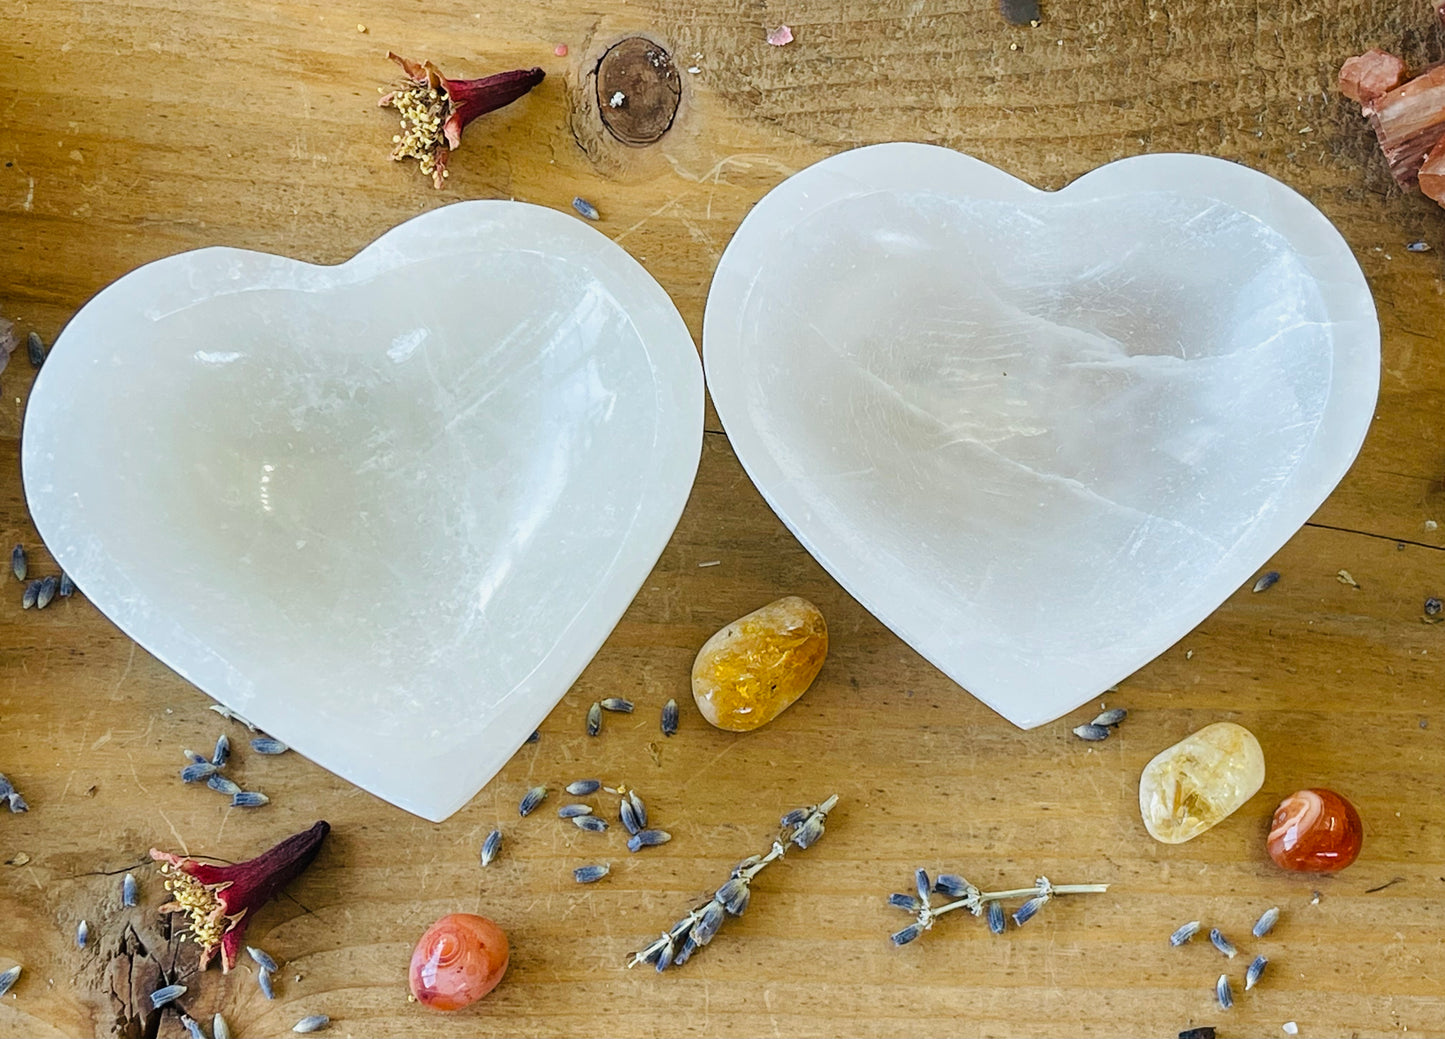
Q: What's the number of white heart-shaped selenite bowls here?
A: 2